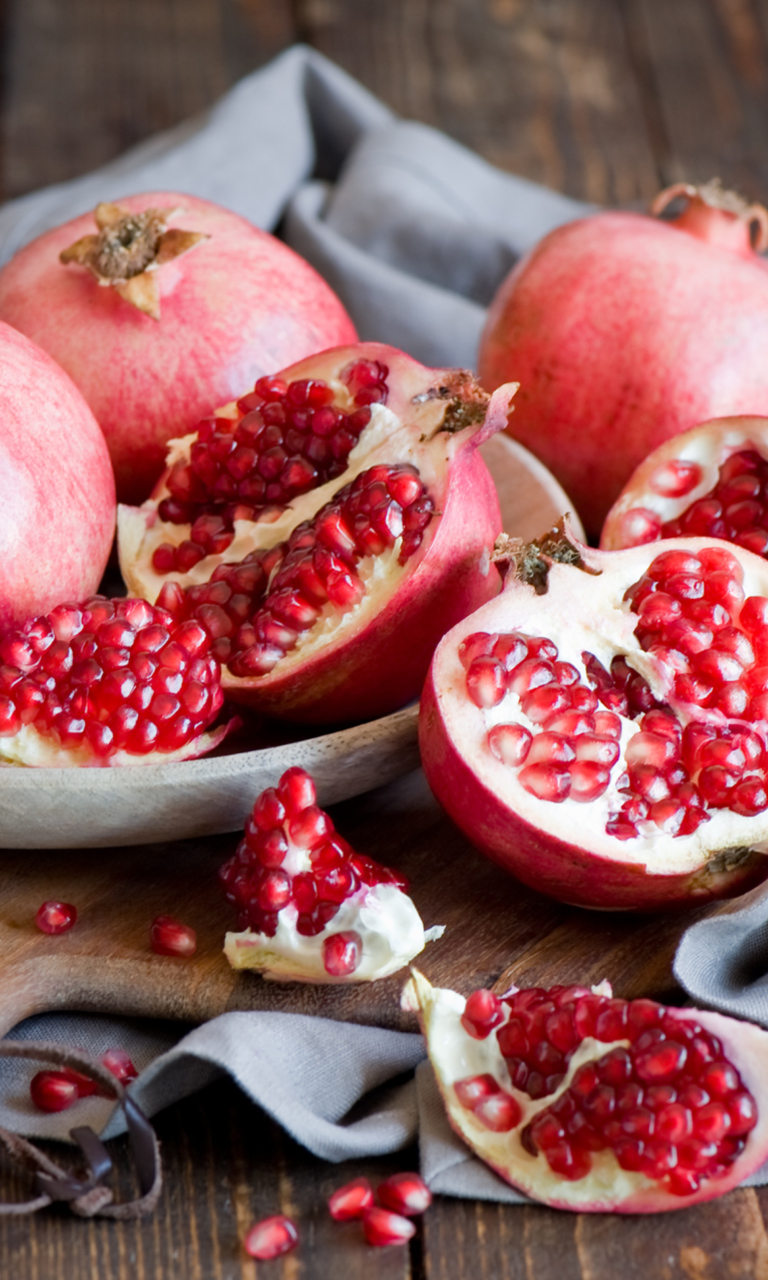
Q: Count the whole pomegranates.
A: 3